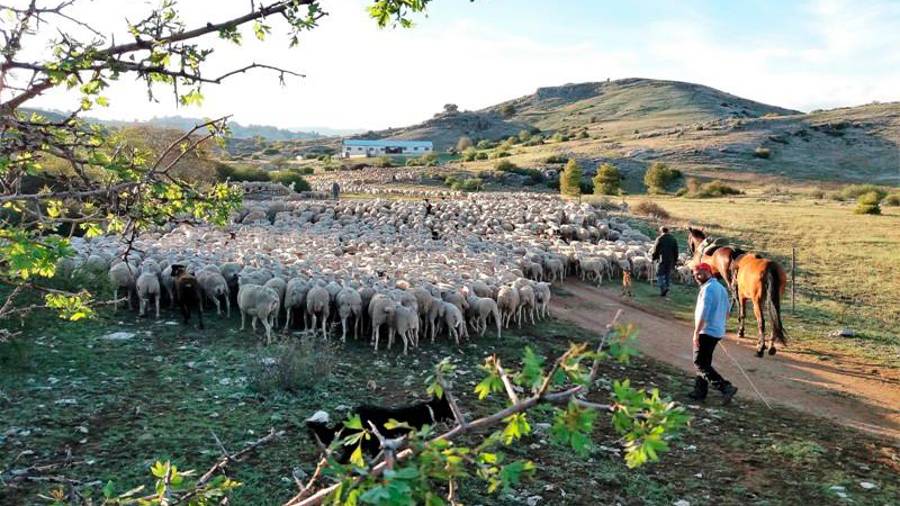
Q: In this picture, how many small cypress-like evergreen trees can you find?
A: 3